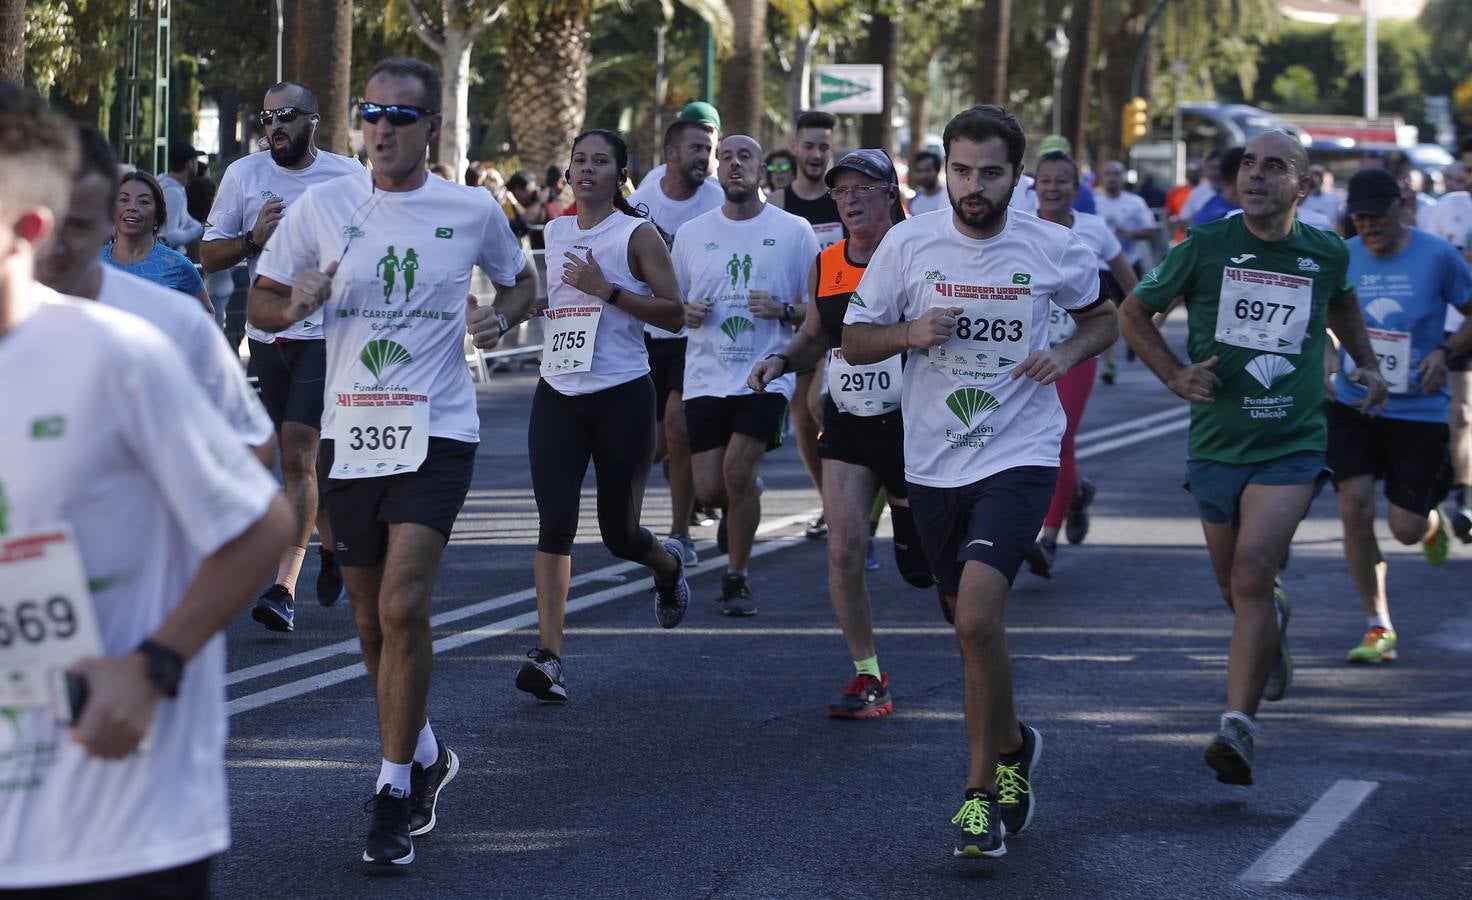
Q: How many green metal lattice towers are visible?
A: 1